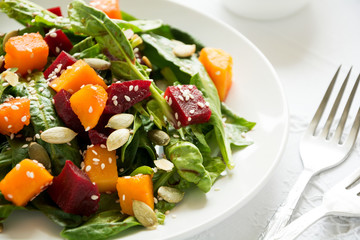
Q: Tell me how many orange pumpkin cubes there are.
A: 9